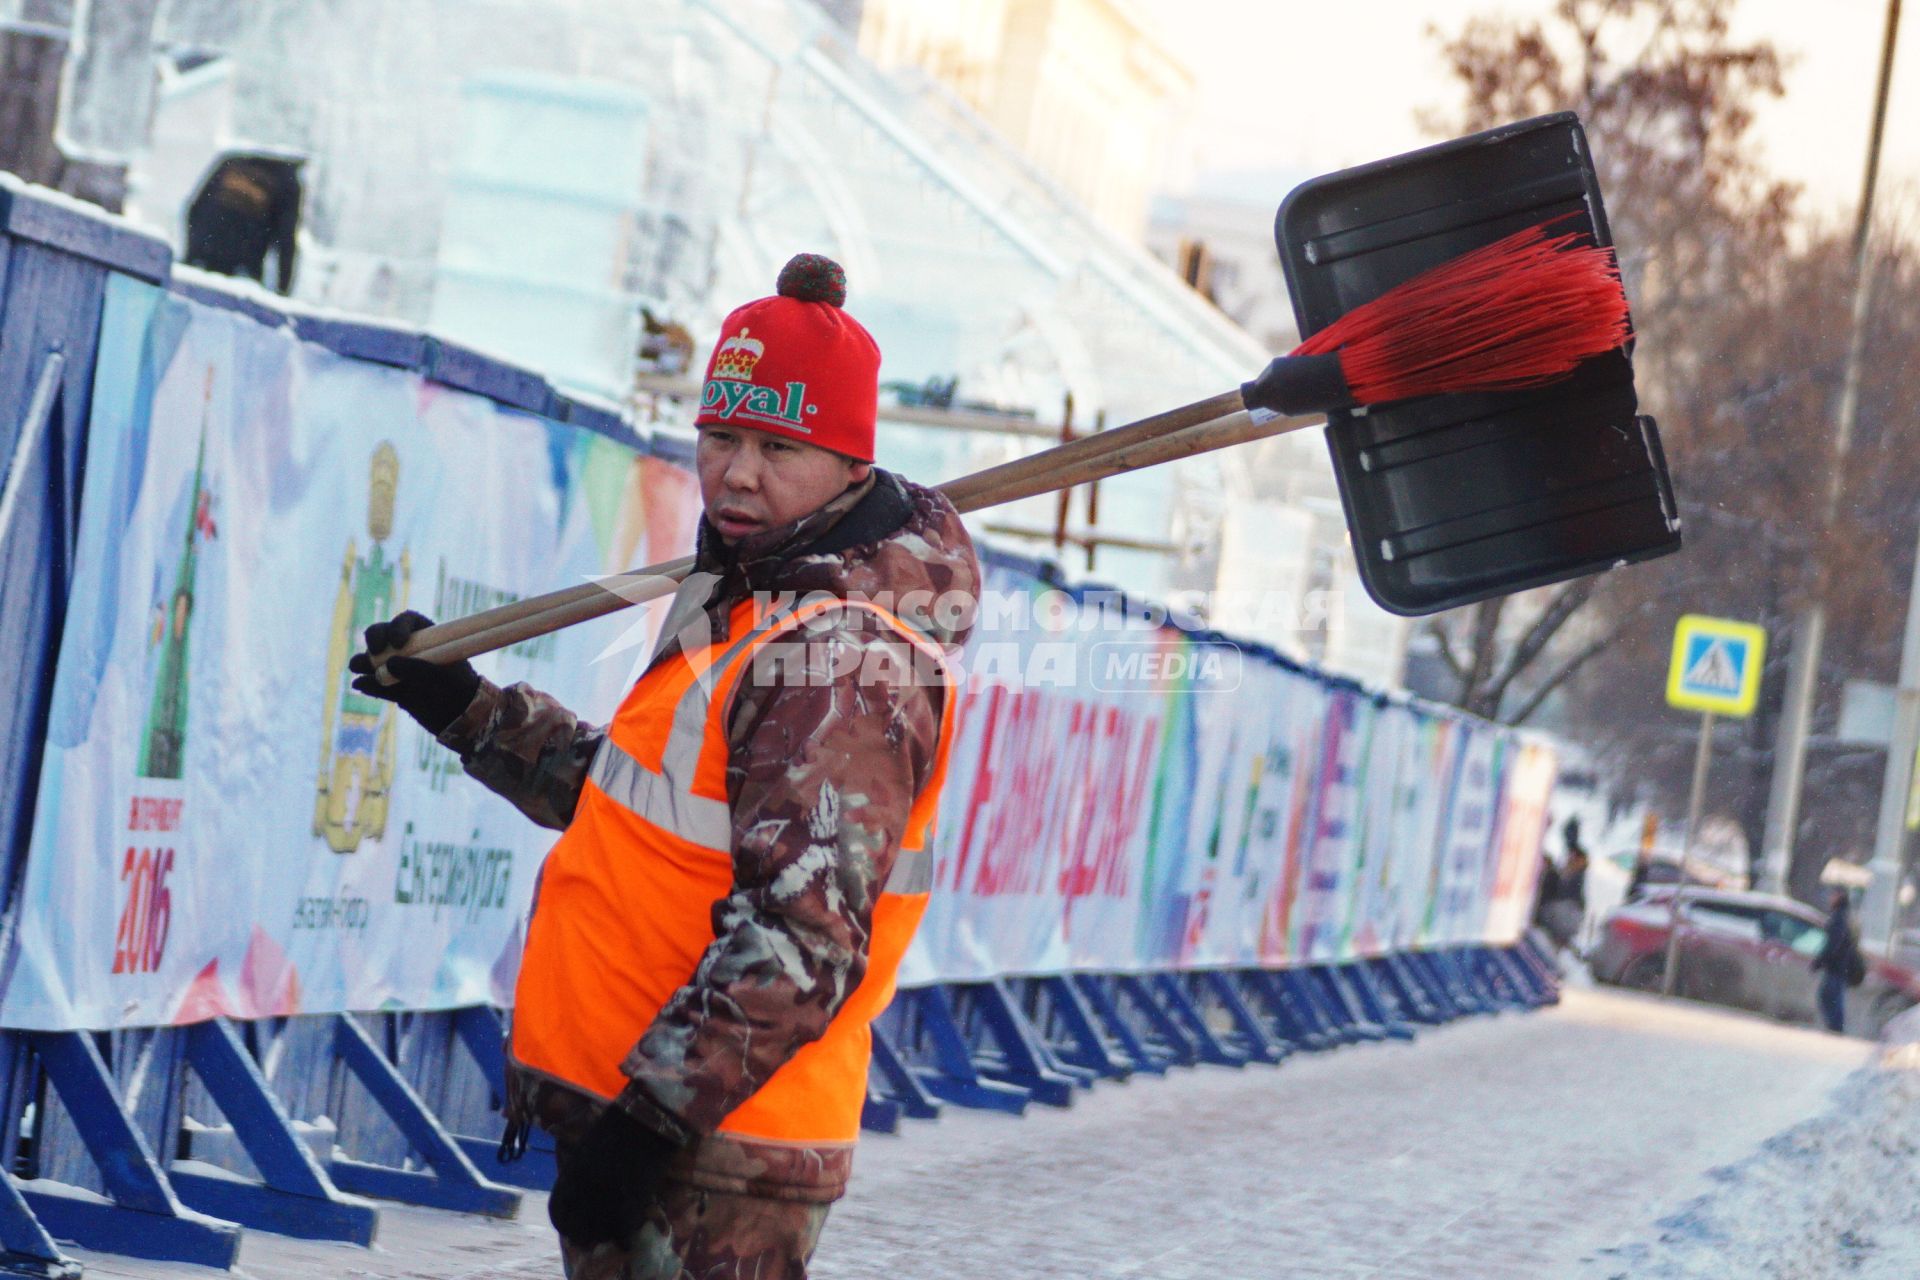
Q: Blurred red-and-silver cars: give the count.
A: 1